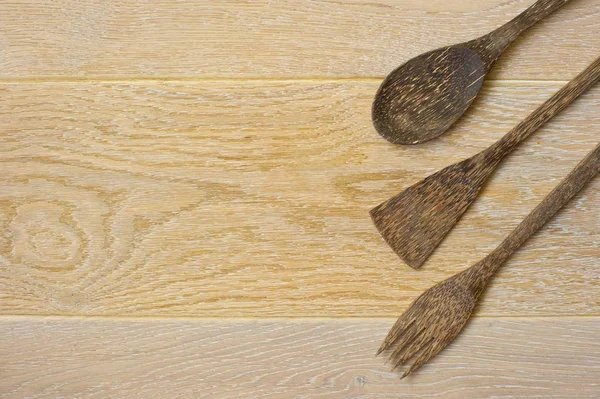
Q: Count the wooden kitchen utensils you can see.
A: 3